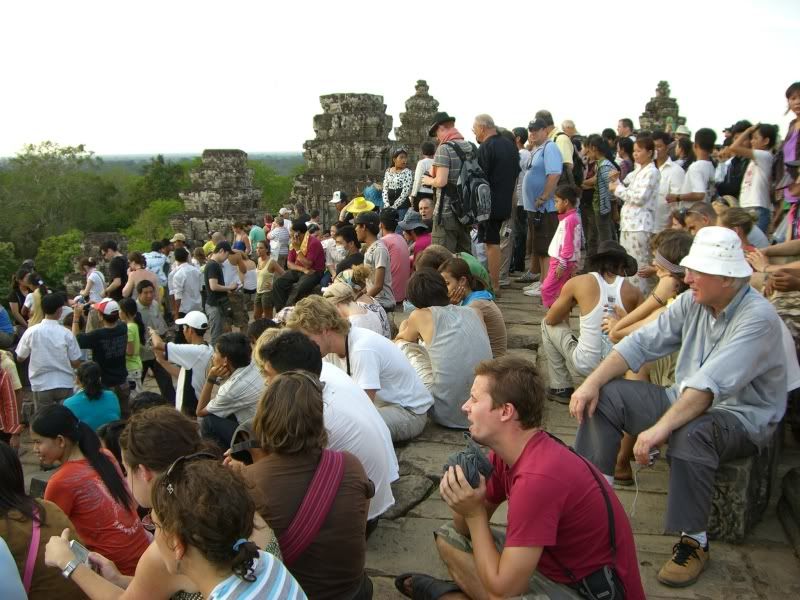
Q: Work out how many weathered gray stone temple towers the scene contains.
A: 4